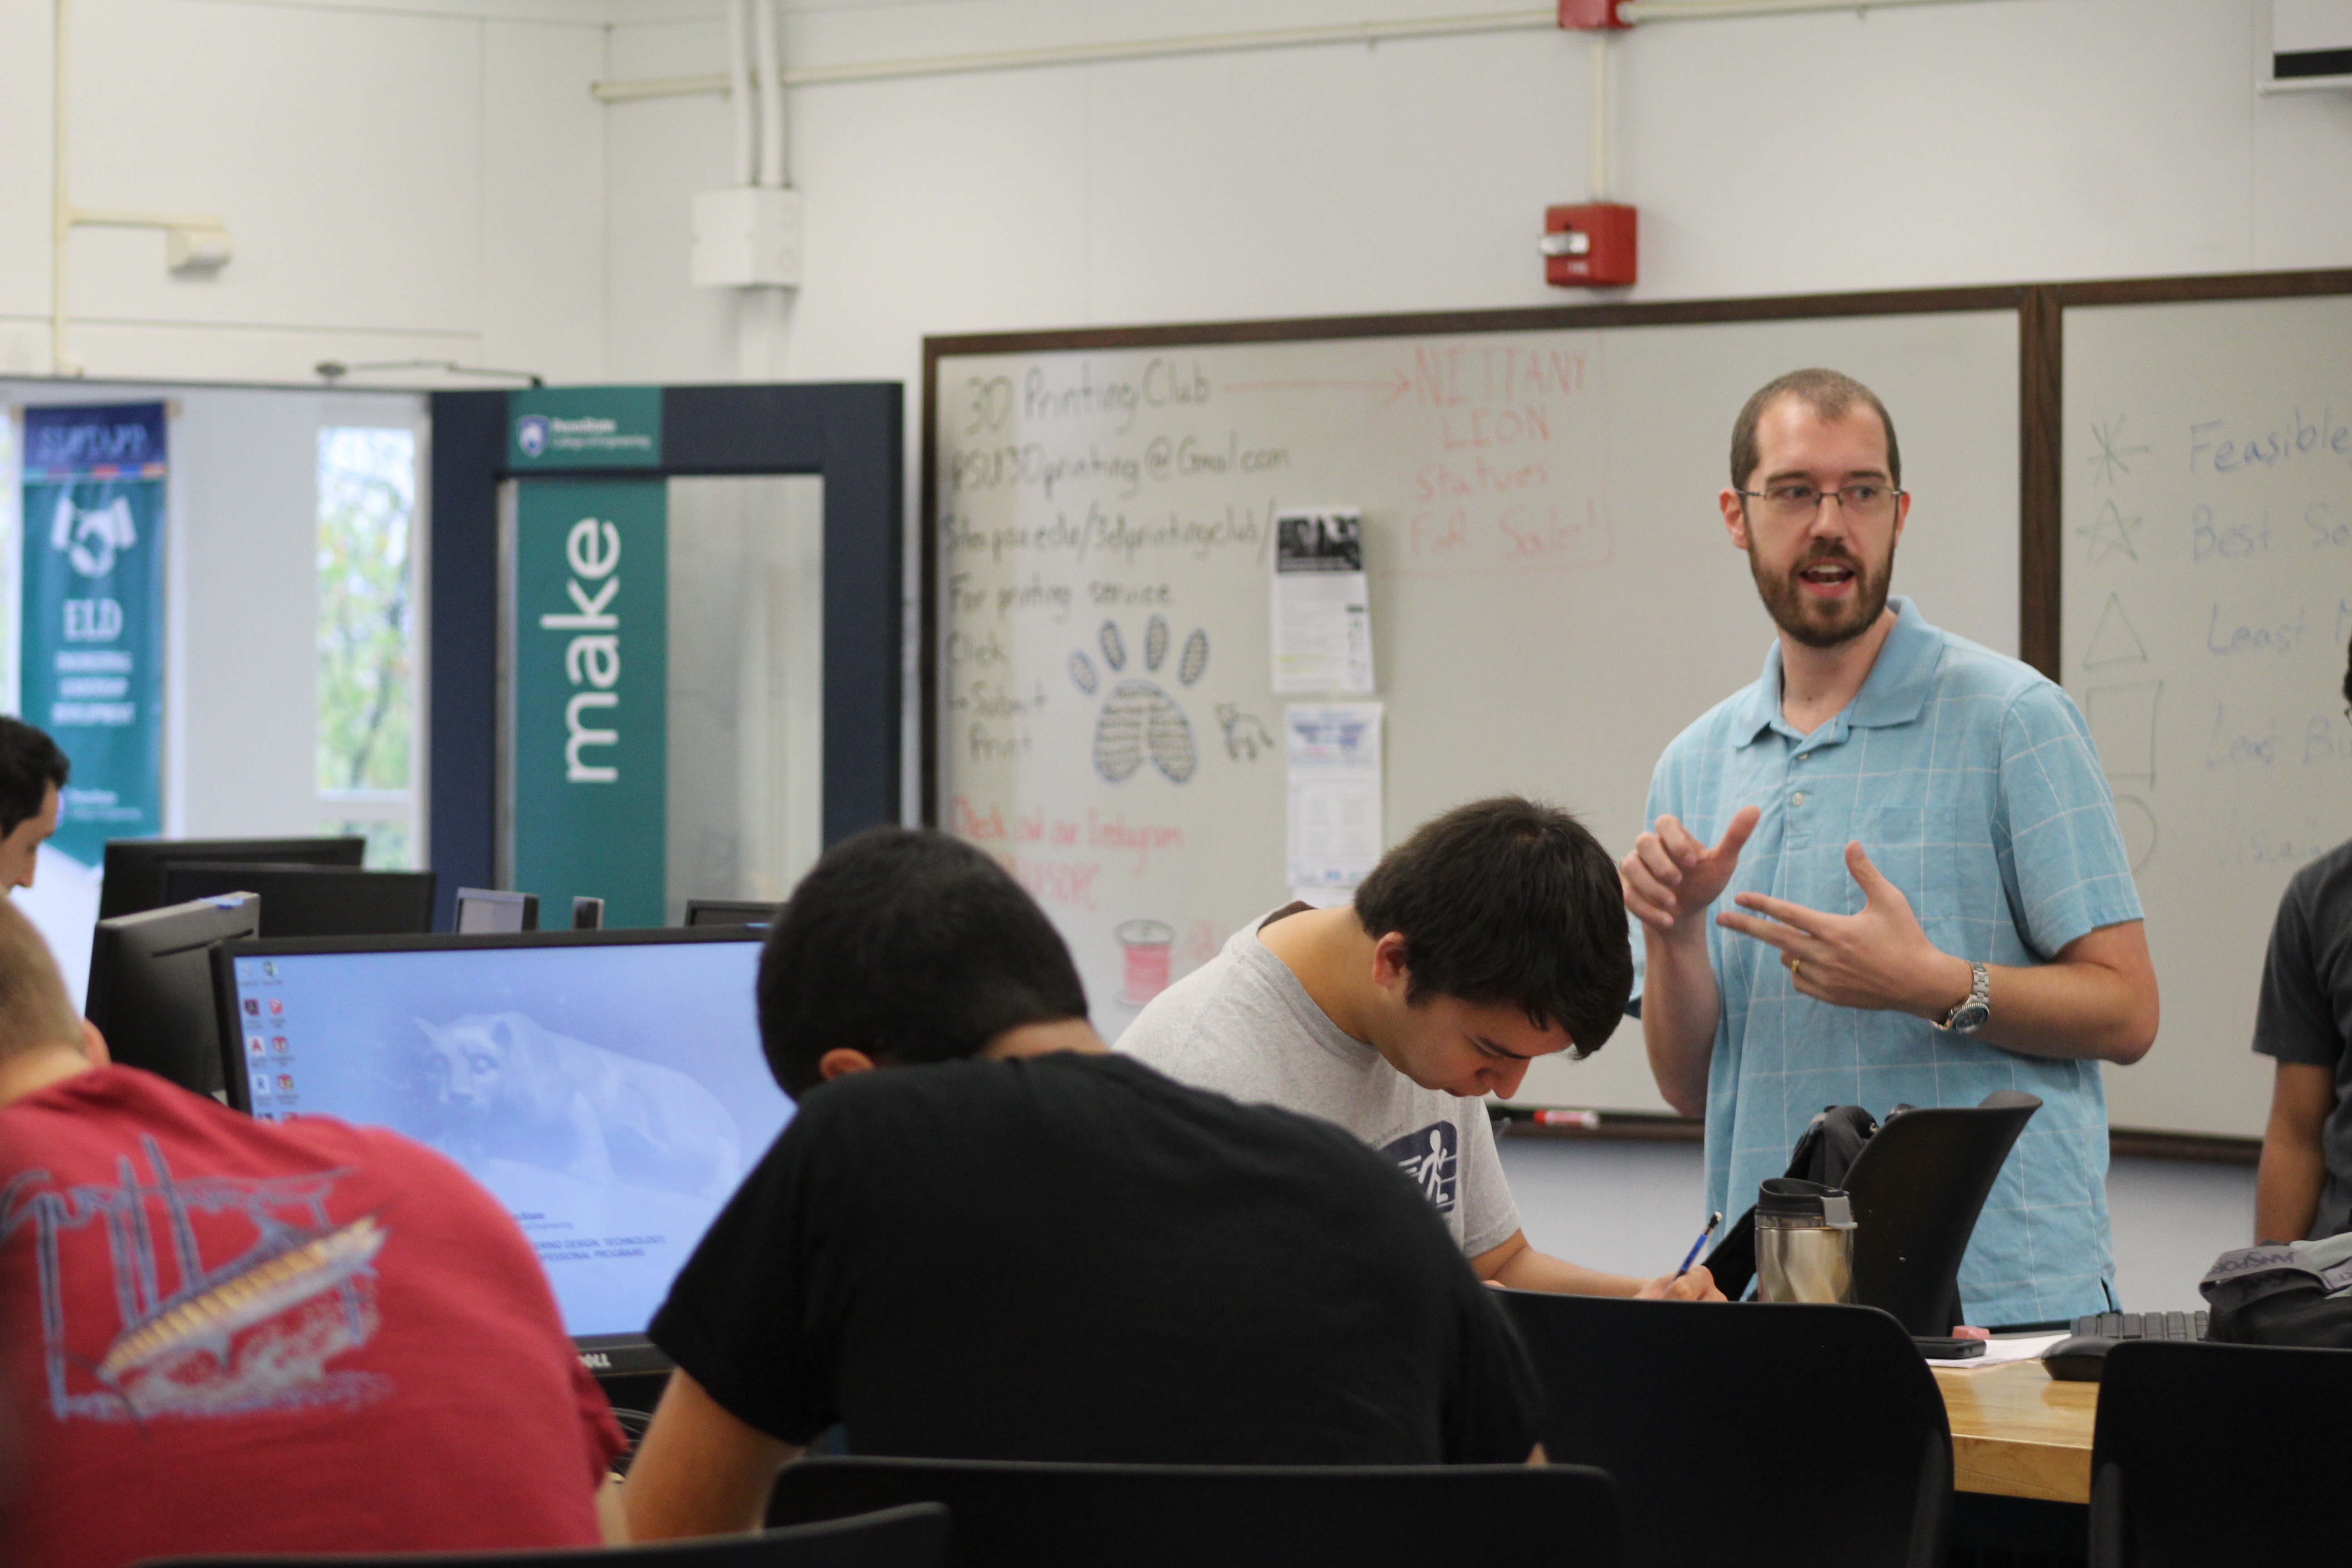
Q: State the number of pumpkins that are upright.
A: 0